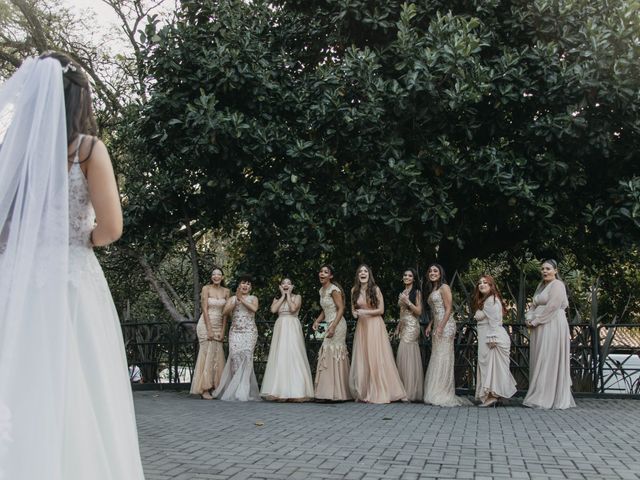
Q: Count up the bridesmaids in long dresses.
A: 9